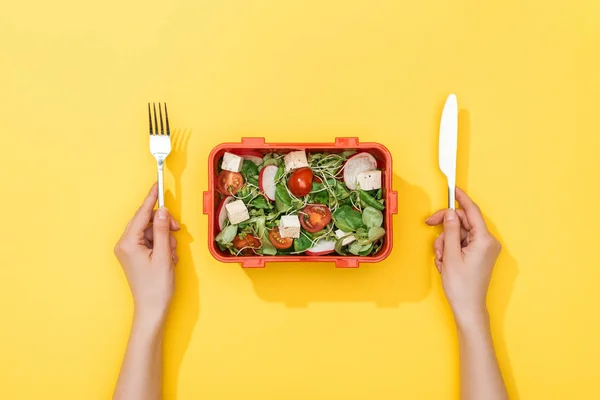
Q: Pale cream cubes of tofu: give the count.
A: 5